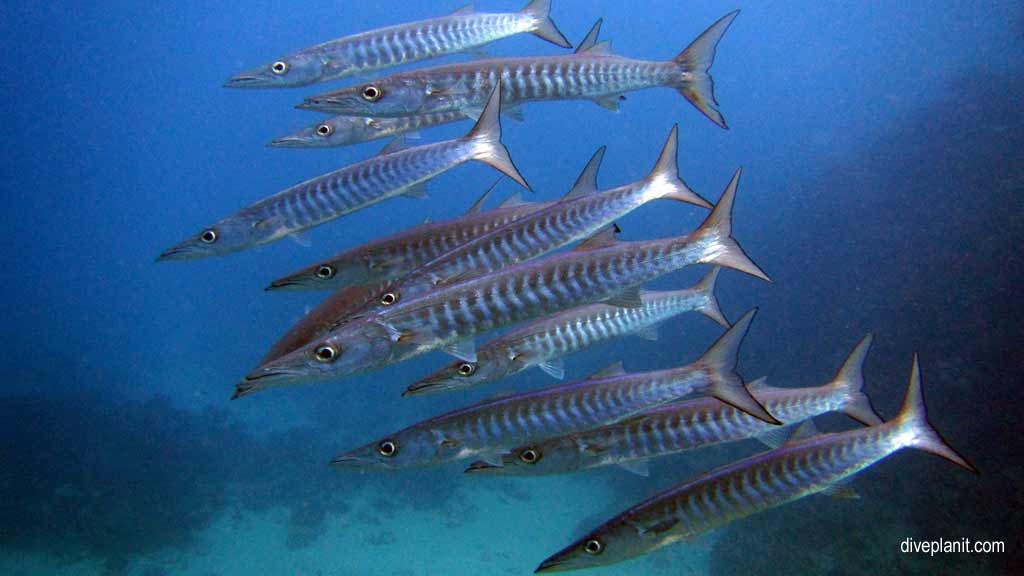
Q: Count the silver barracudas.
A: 12